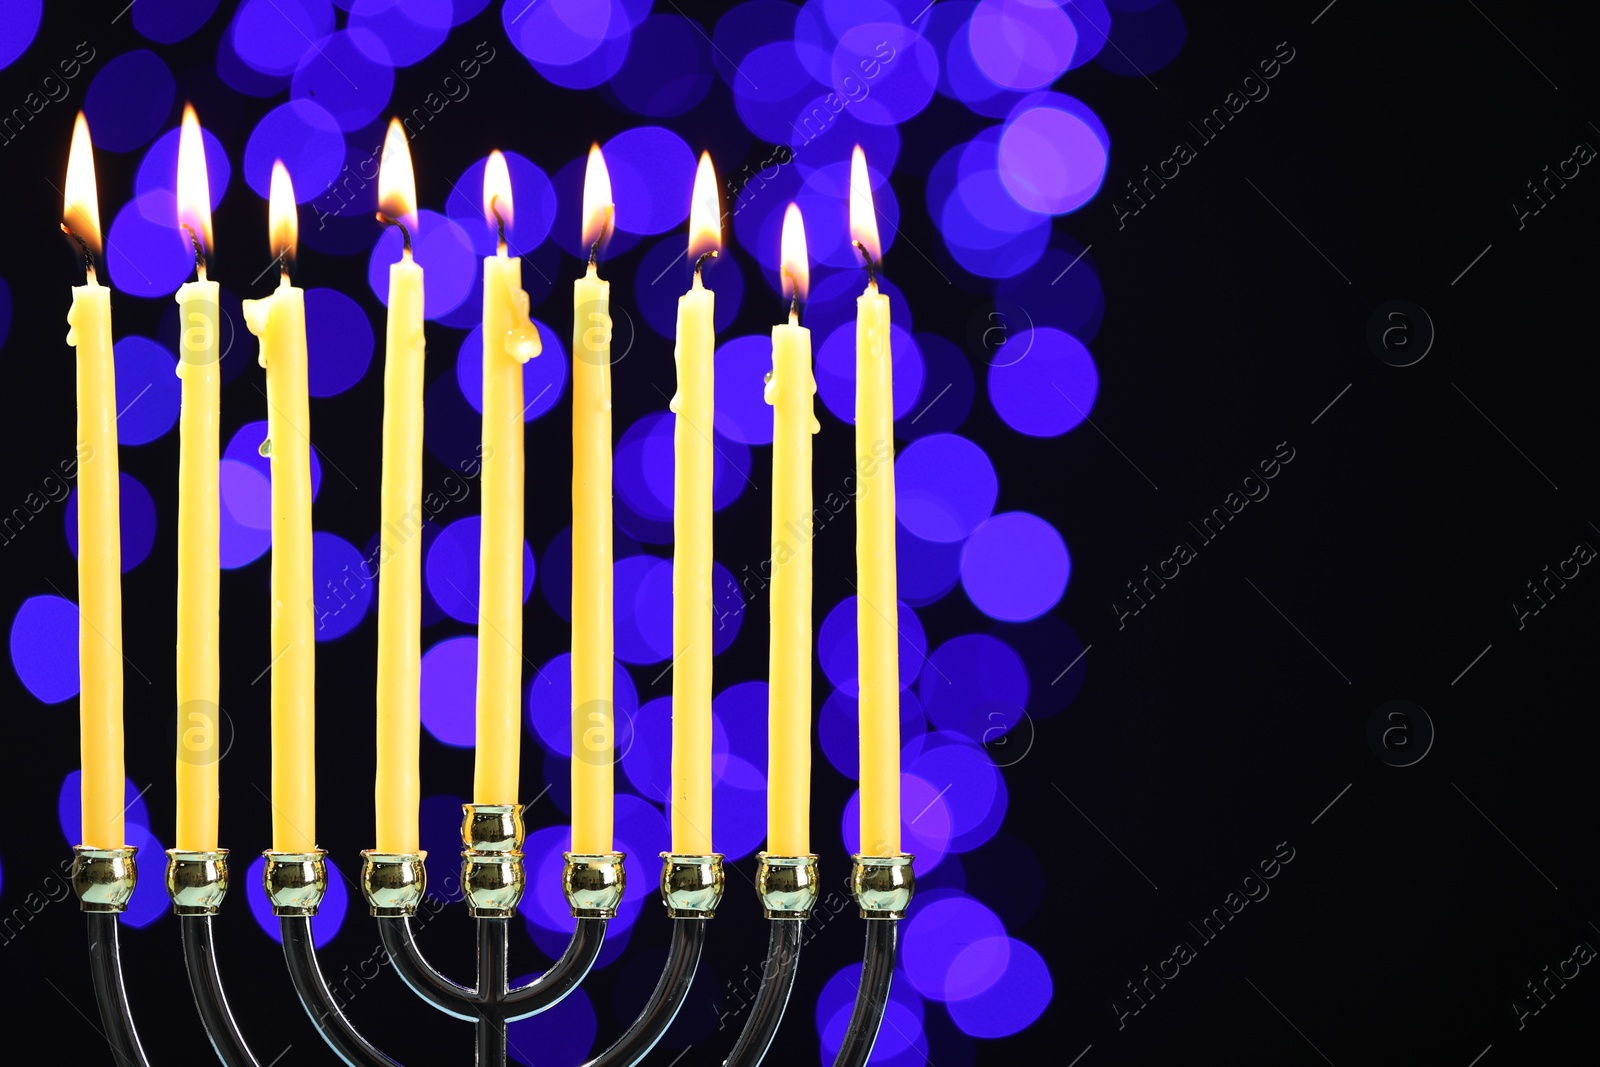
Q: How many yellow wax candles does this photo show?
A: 9